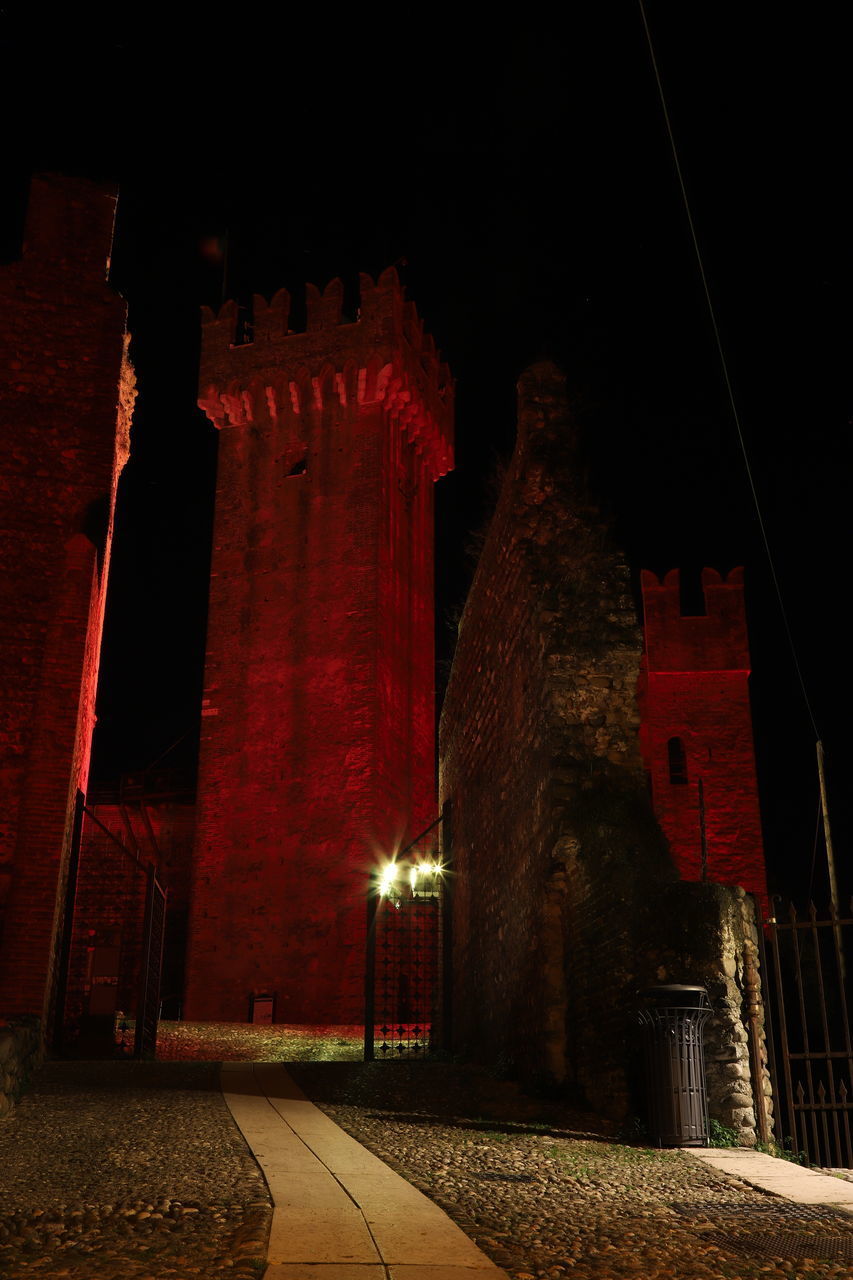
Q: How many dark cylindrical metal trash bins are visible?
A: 1